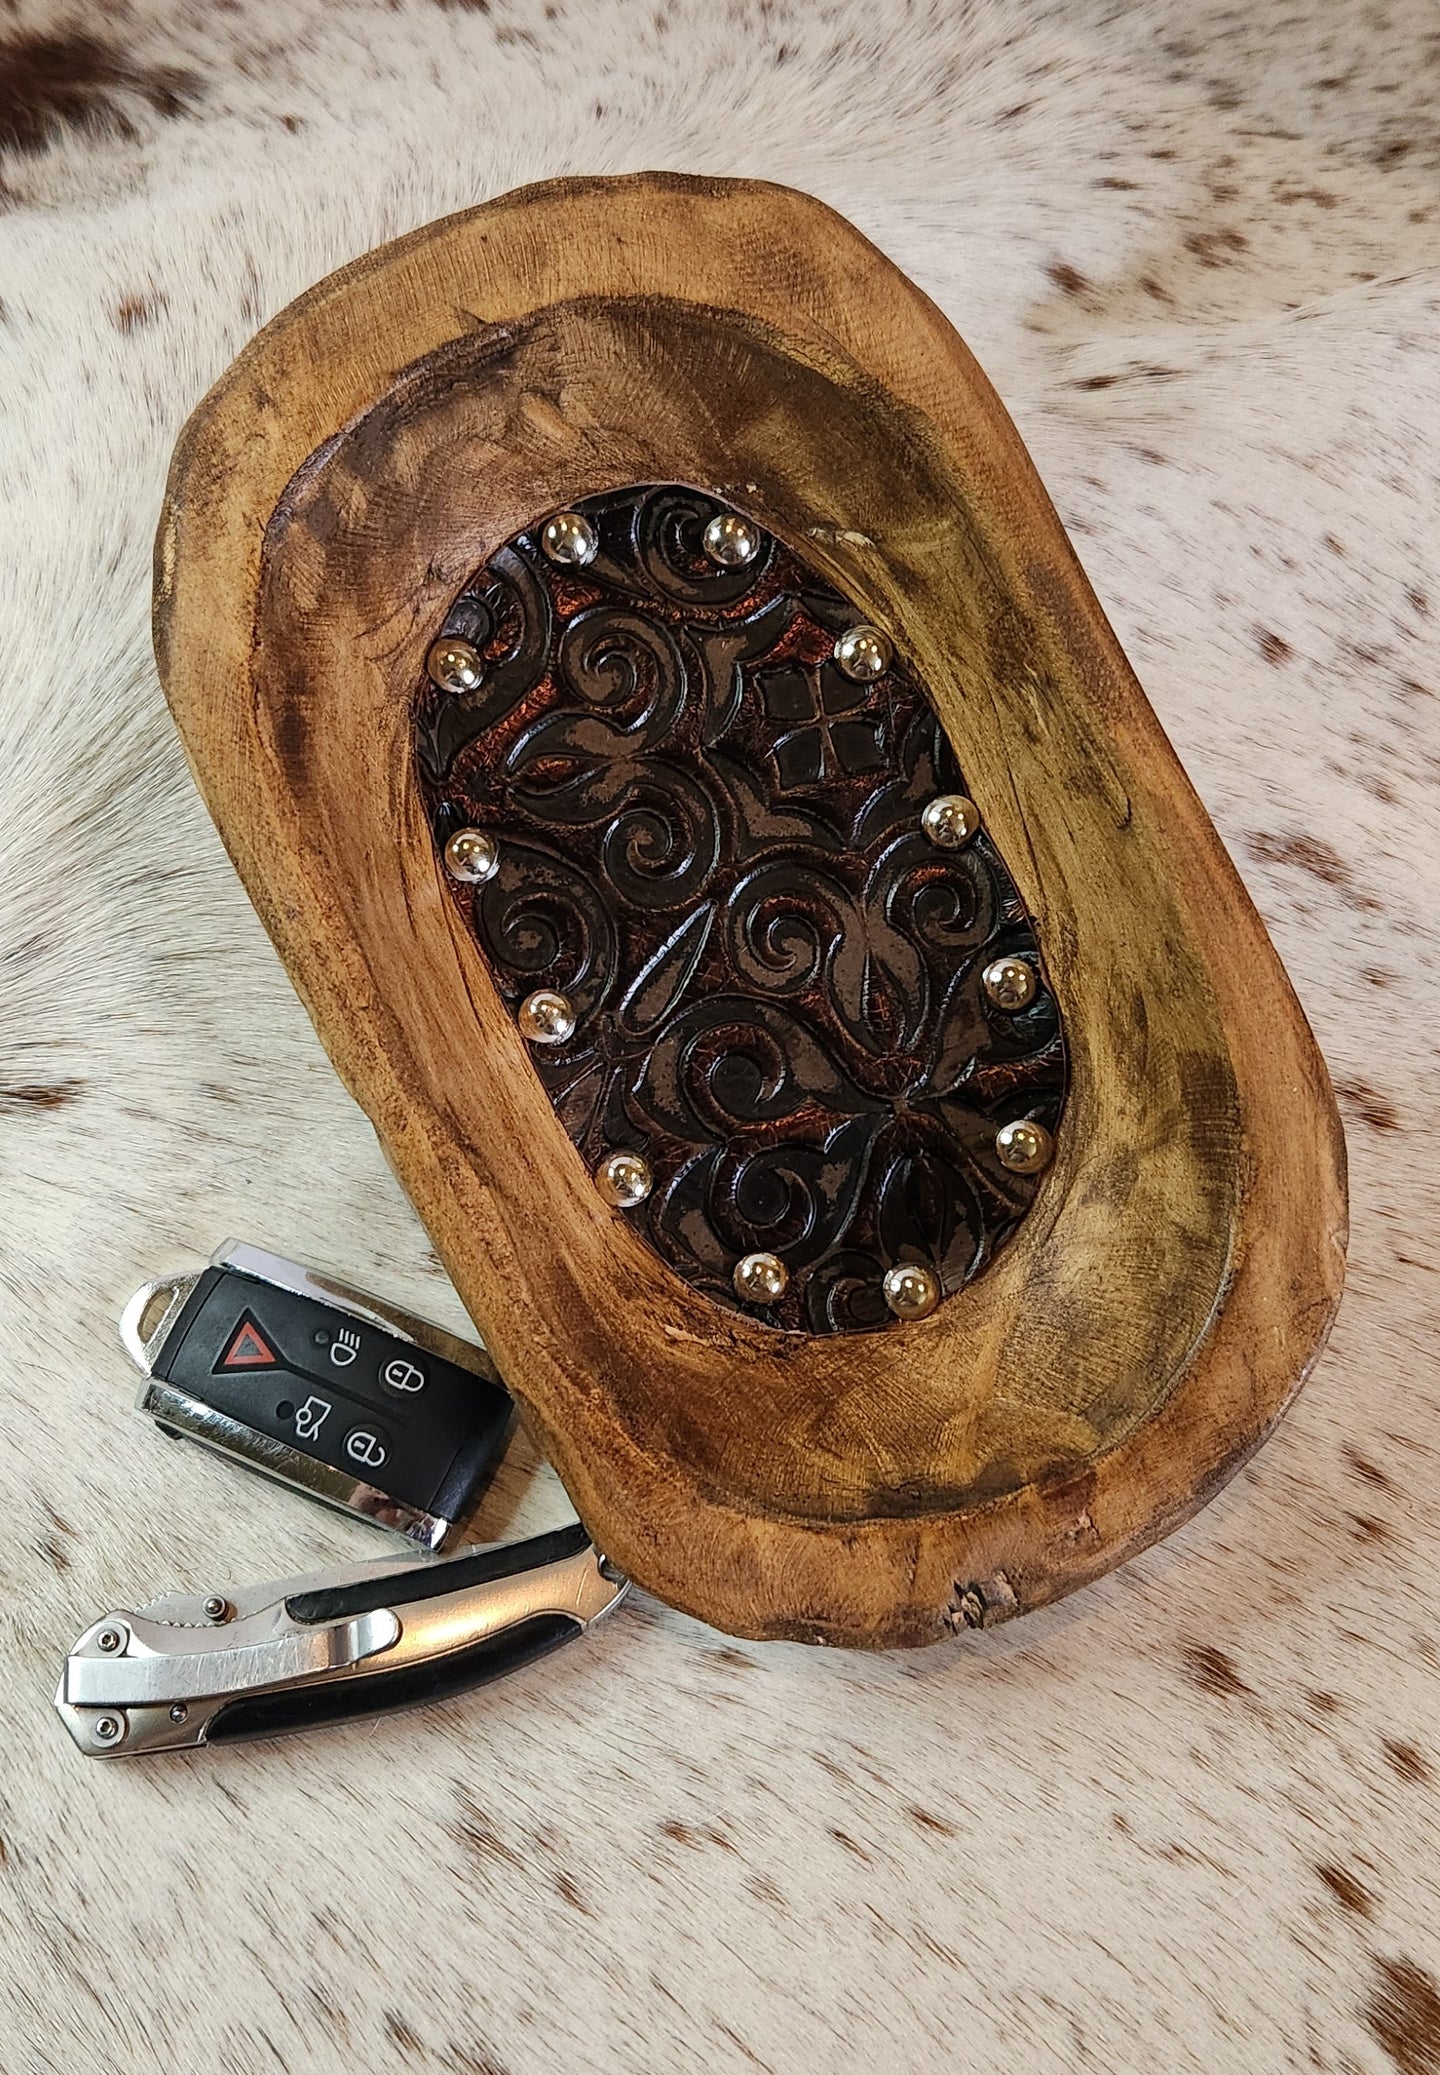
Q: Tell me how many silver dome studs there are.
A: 12